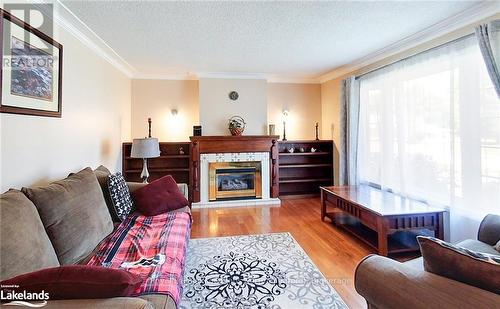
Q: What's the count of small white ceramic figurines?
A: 3